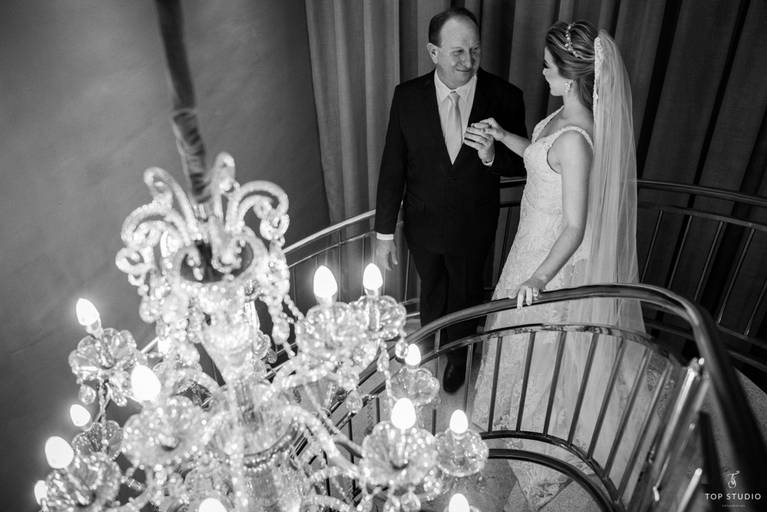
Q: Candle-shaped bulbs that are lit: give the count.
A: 12